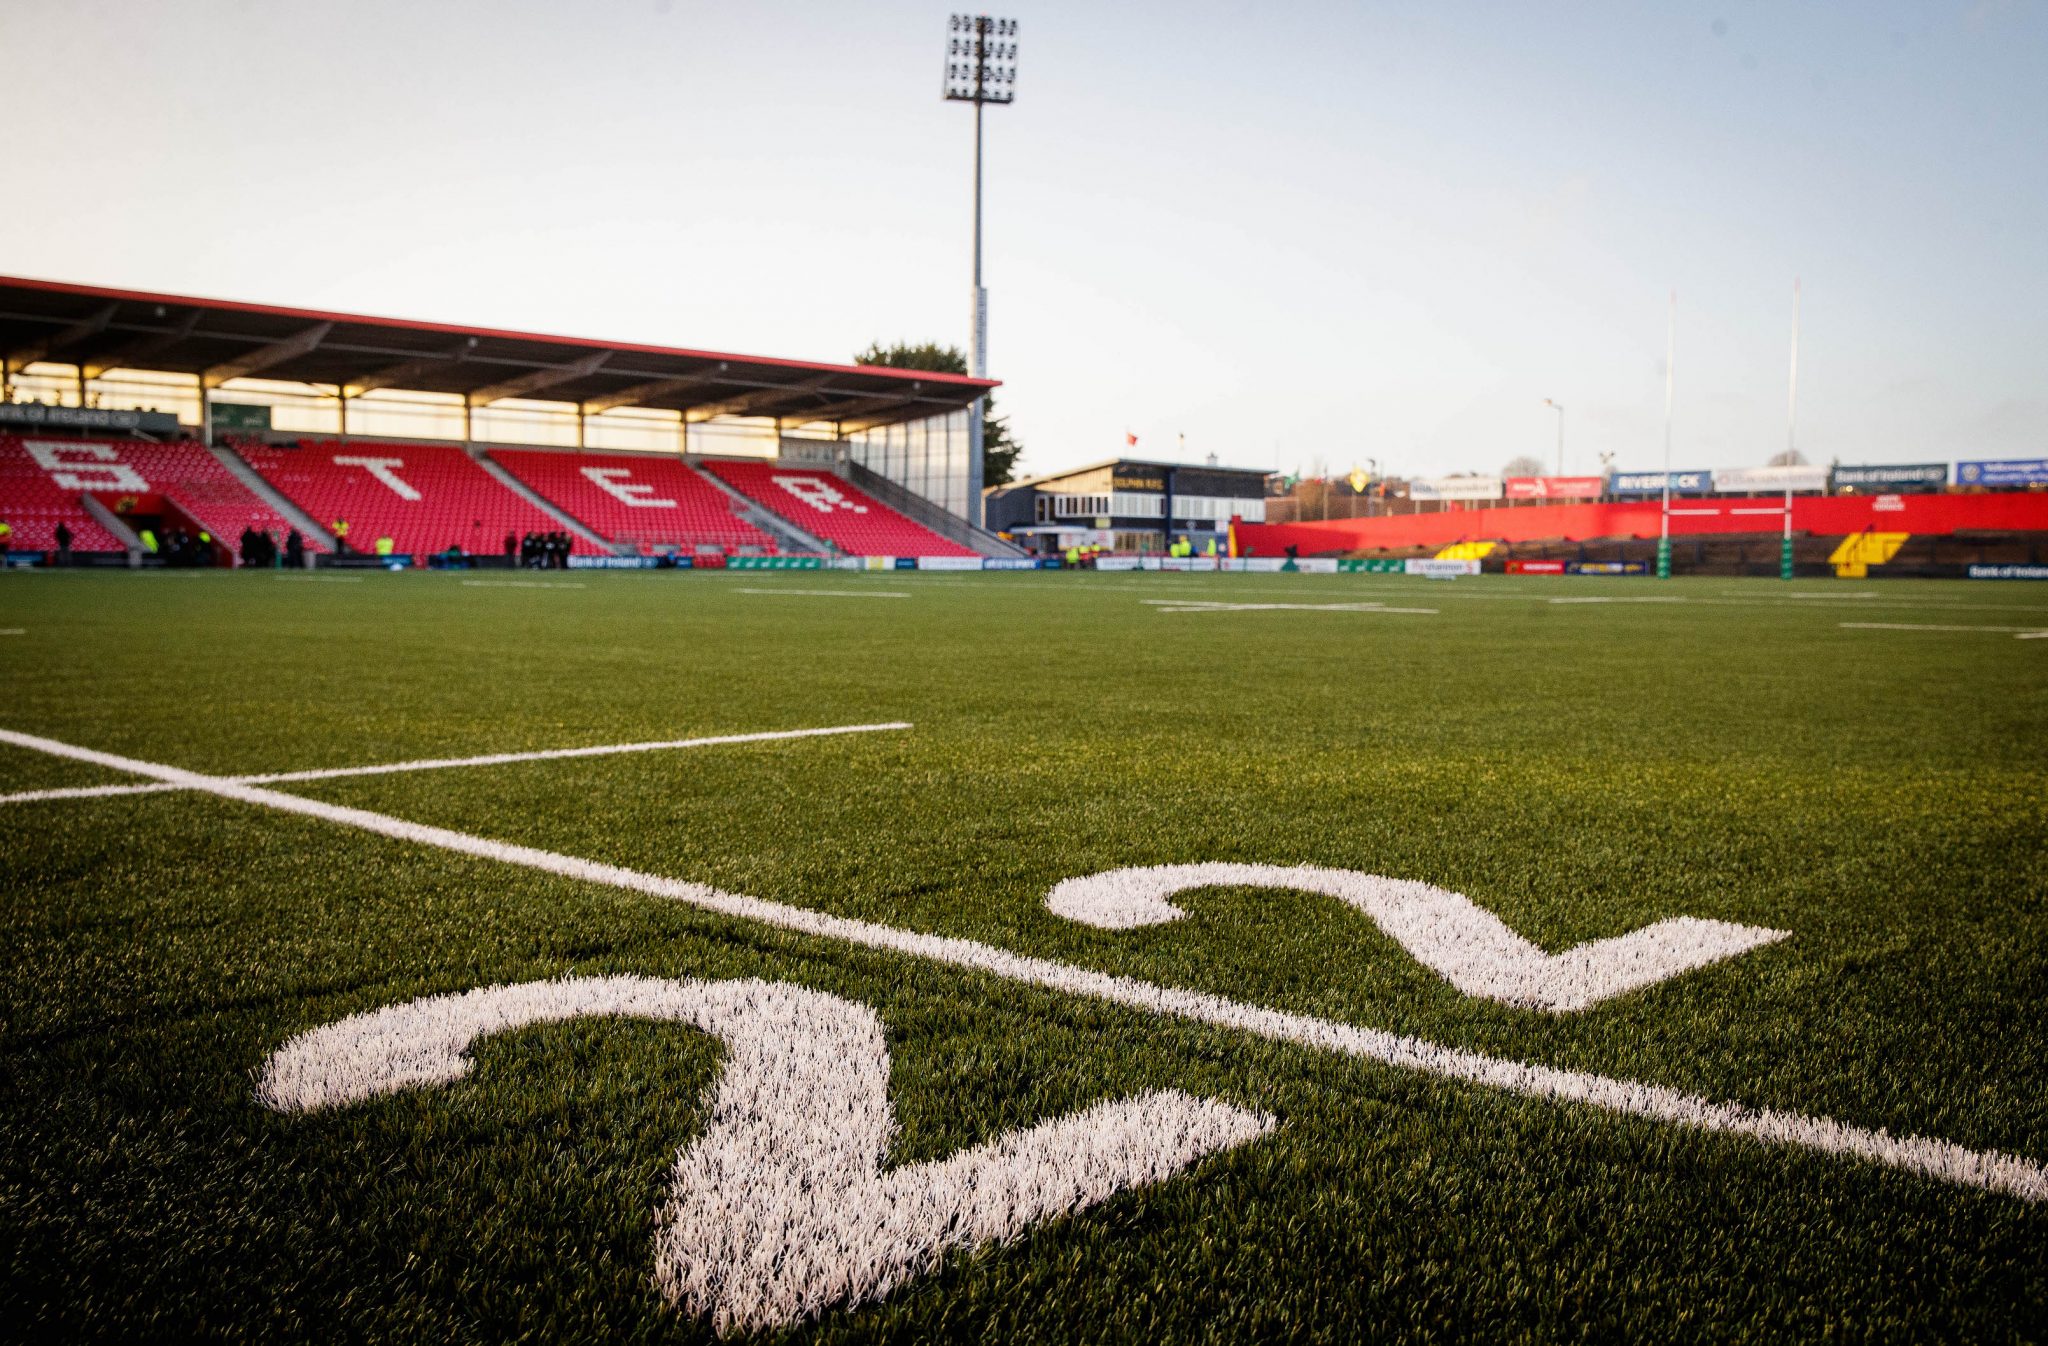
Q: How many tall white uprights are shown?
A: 2